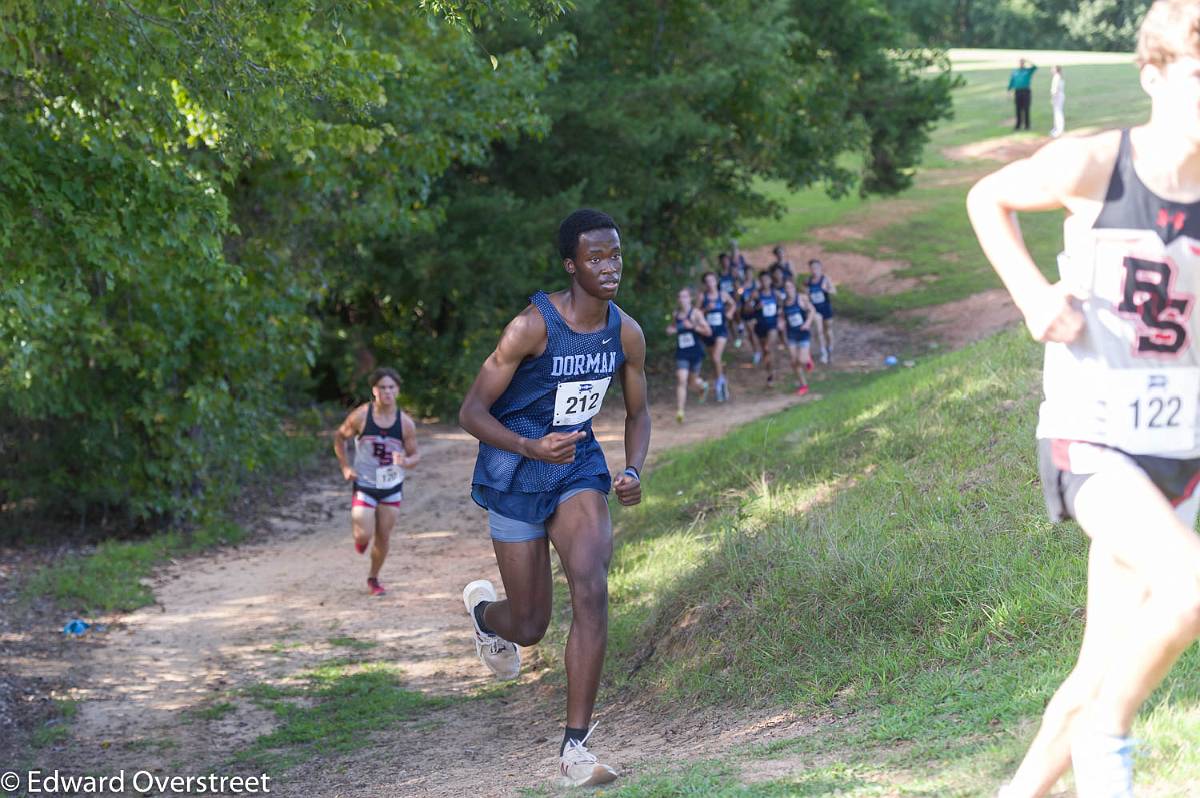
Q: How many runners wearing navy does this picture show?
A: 11